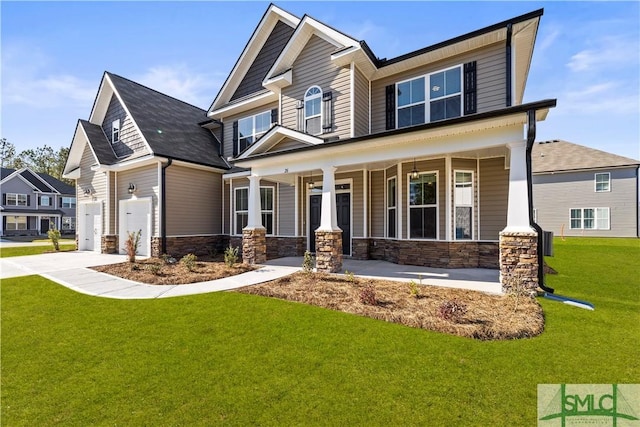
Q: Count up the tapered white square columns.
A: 3